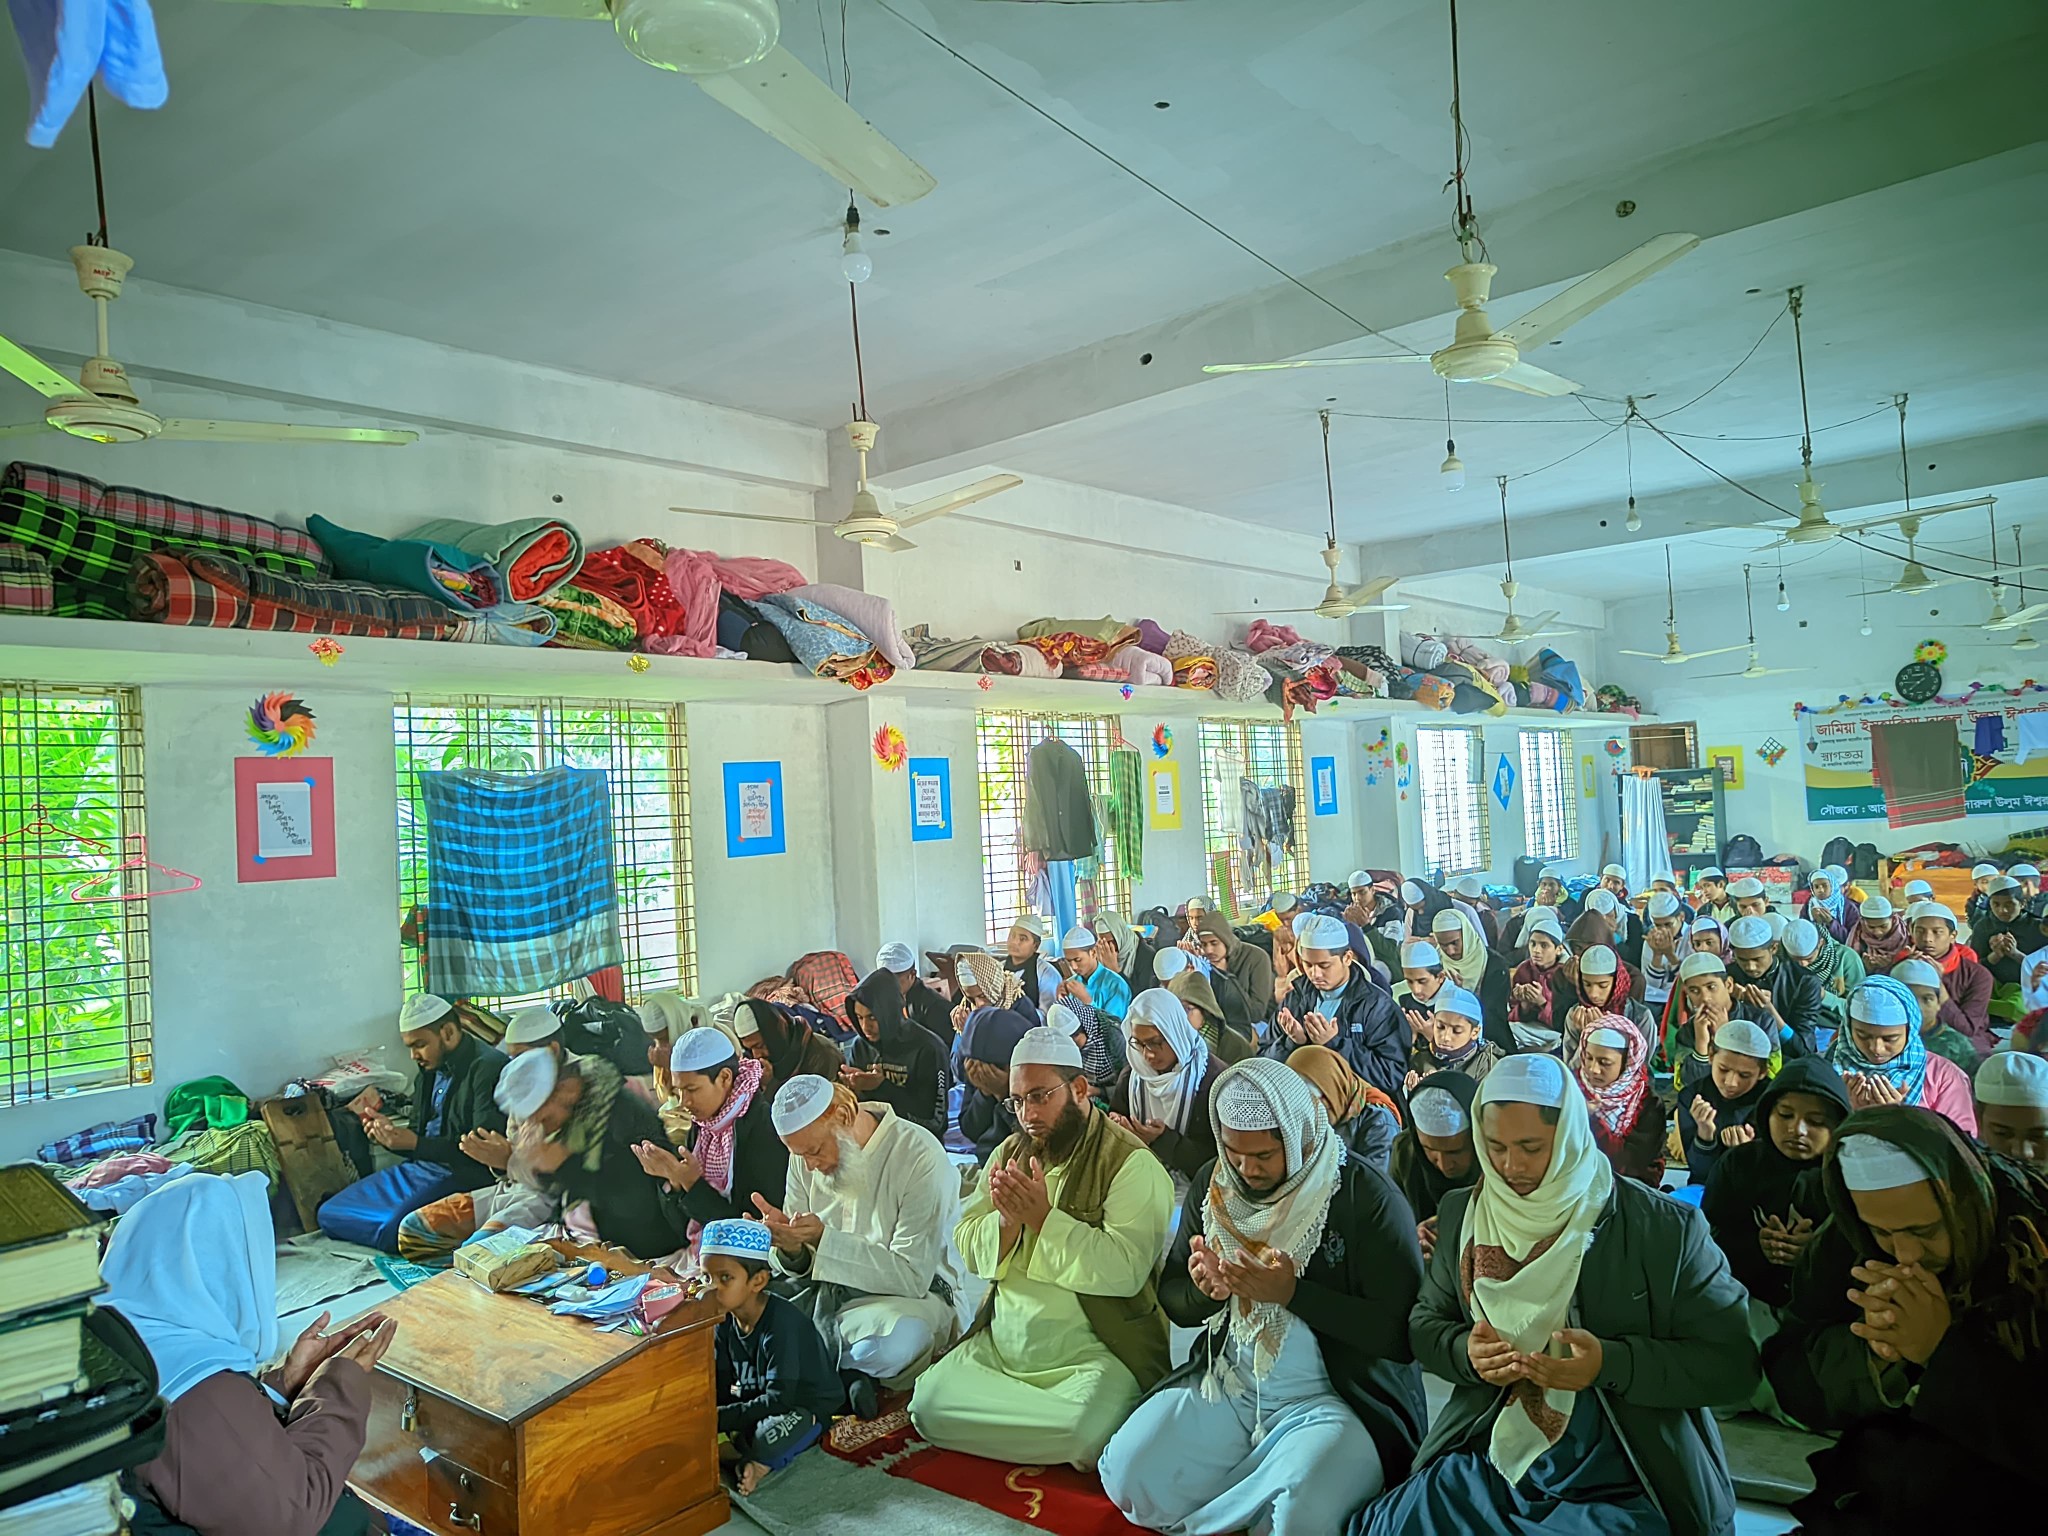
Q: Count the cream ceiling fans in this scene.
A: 12